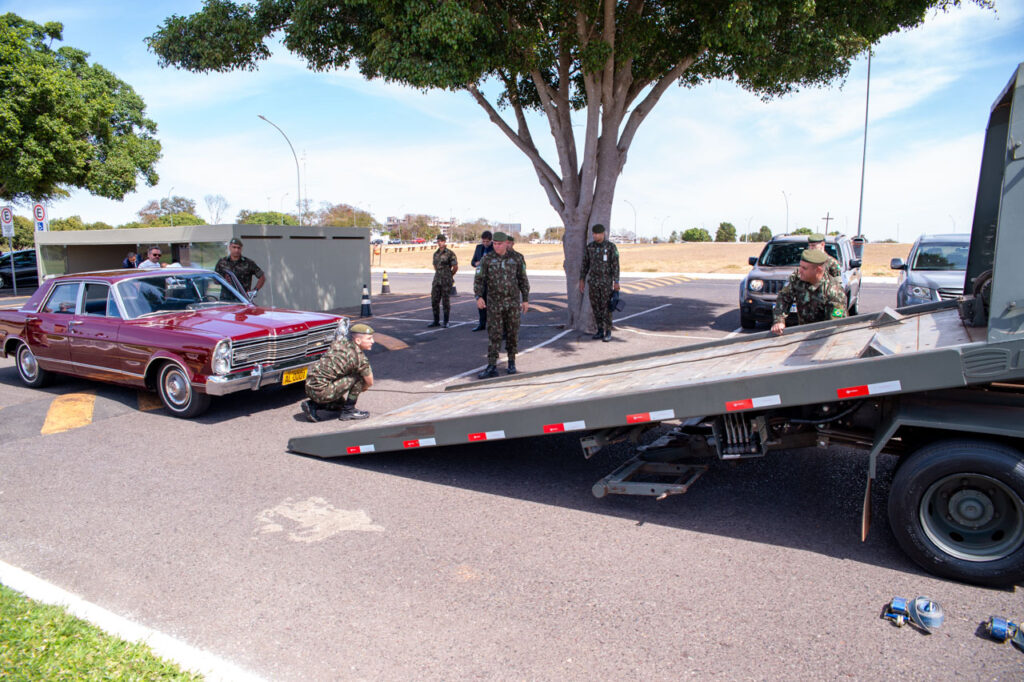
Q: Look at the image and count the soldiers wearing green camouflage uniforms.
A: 8